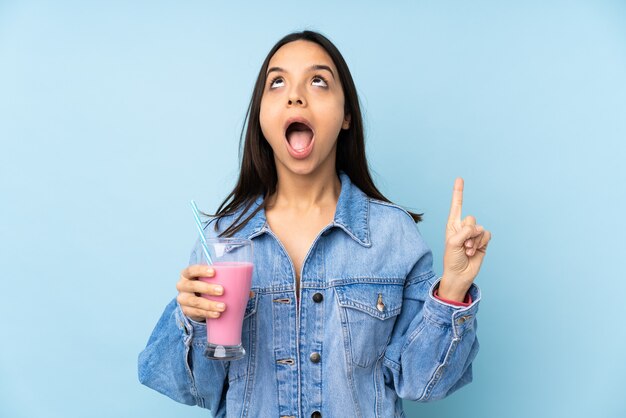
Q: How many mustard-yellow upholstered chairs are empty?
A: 0